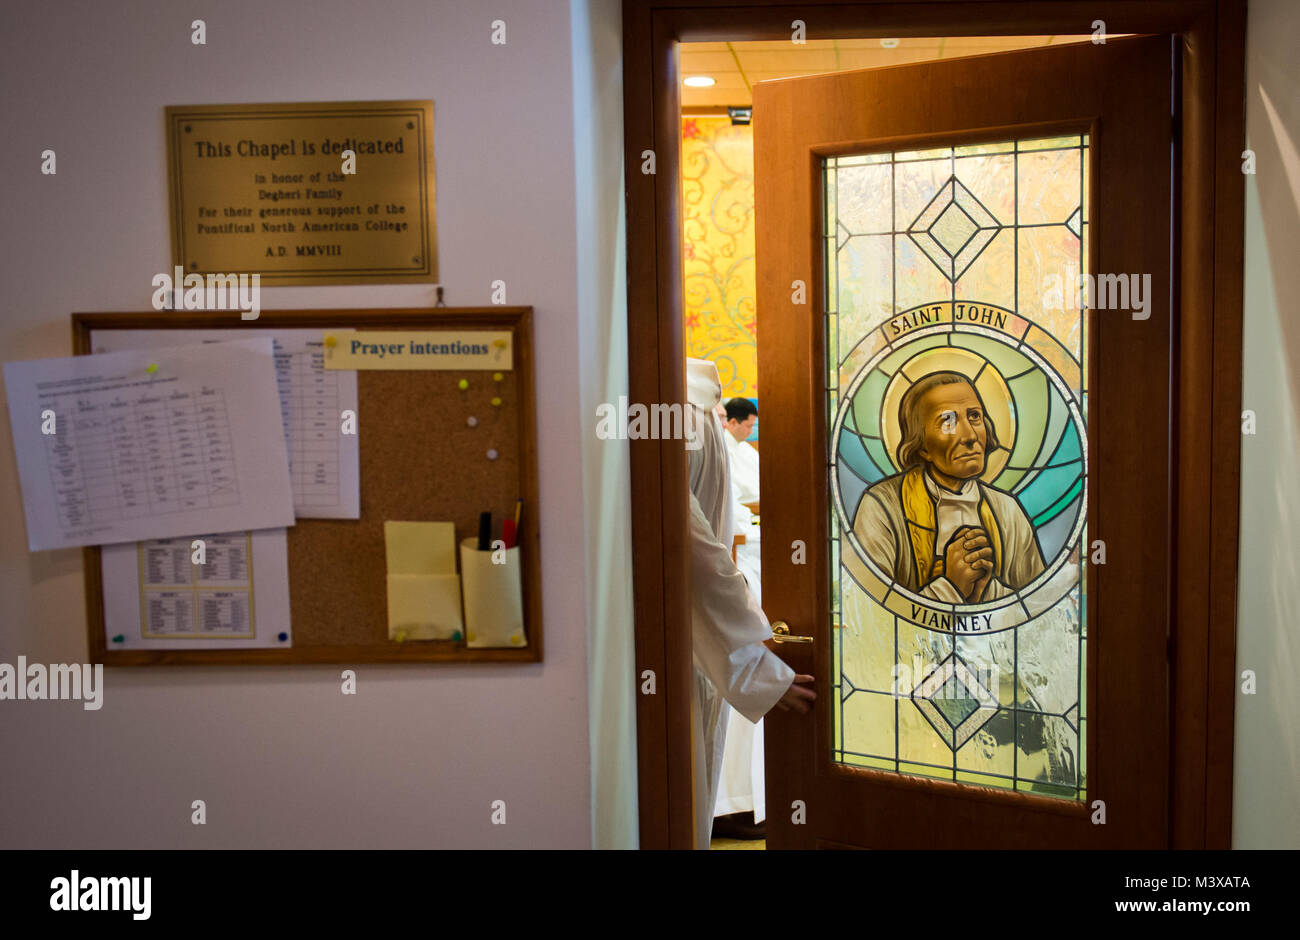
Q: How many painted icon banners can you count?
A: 0